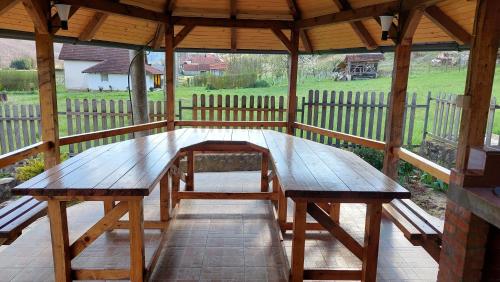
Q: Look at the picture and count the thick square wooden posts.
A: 5